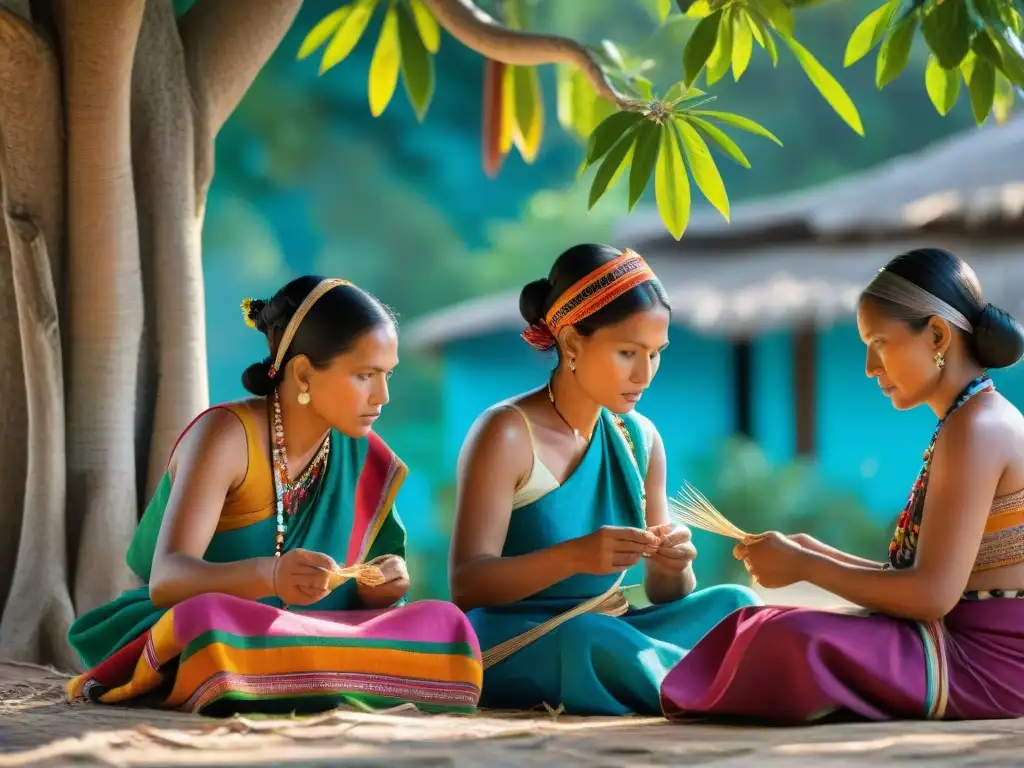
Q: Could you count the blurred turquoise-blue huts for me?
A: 1